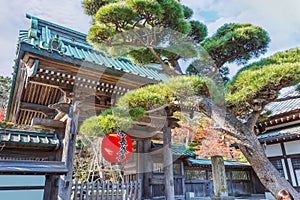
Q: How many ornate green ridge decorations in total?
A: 2